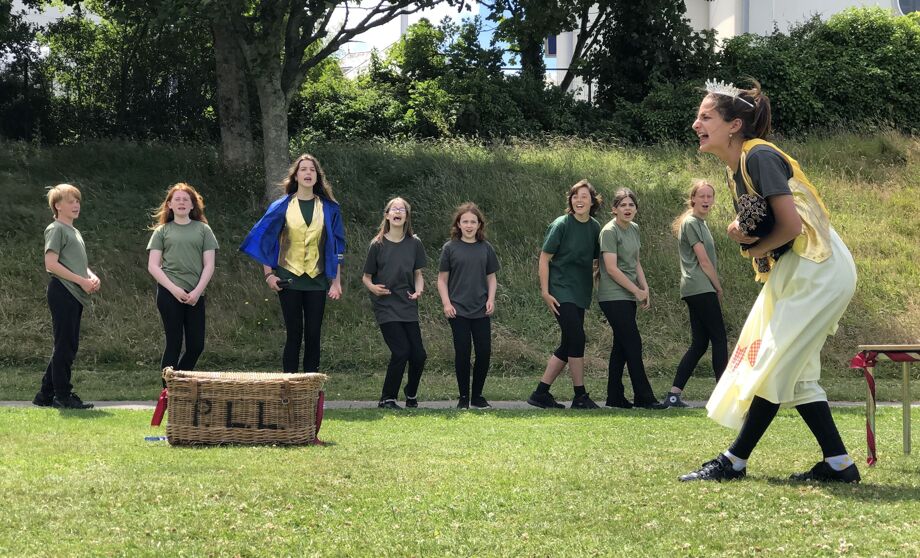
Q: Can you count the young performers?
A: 9